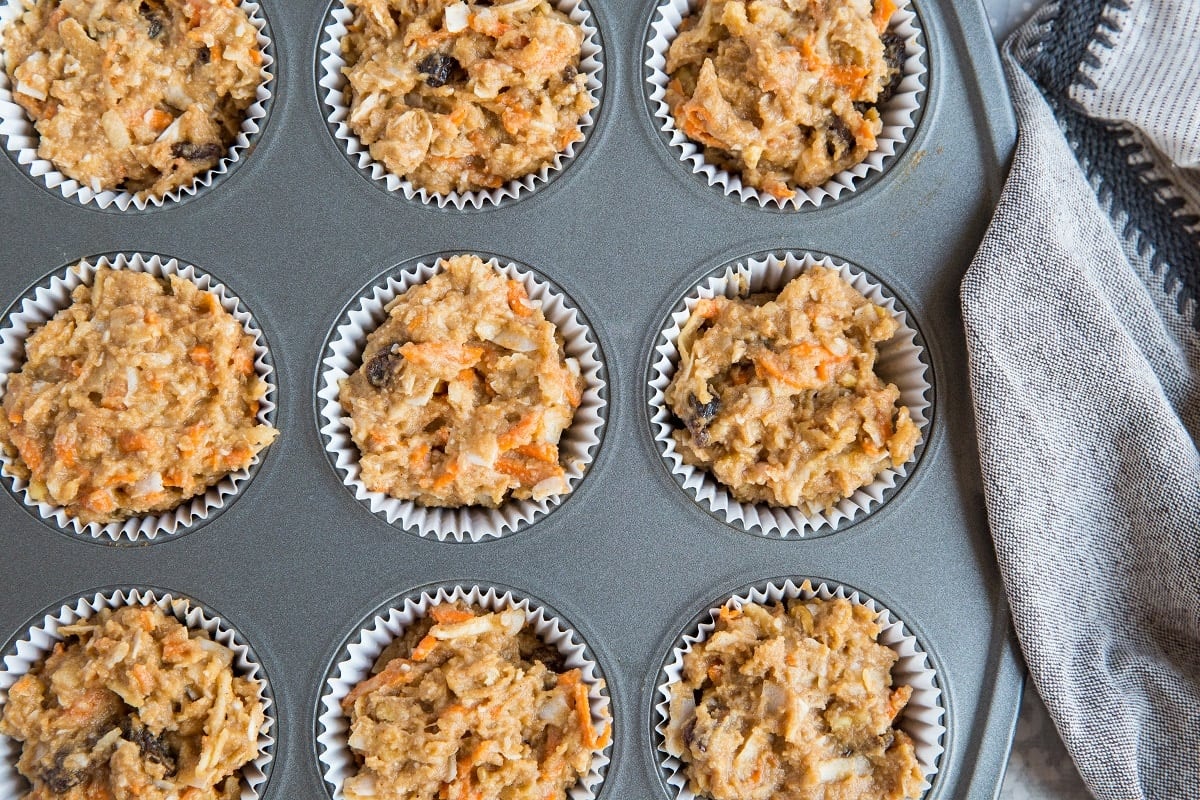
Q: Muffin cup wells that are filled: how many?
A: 9